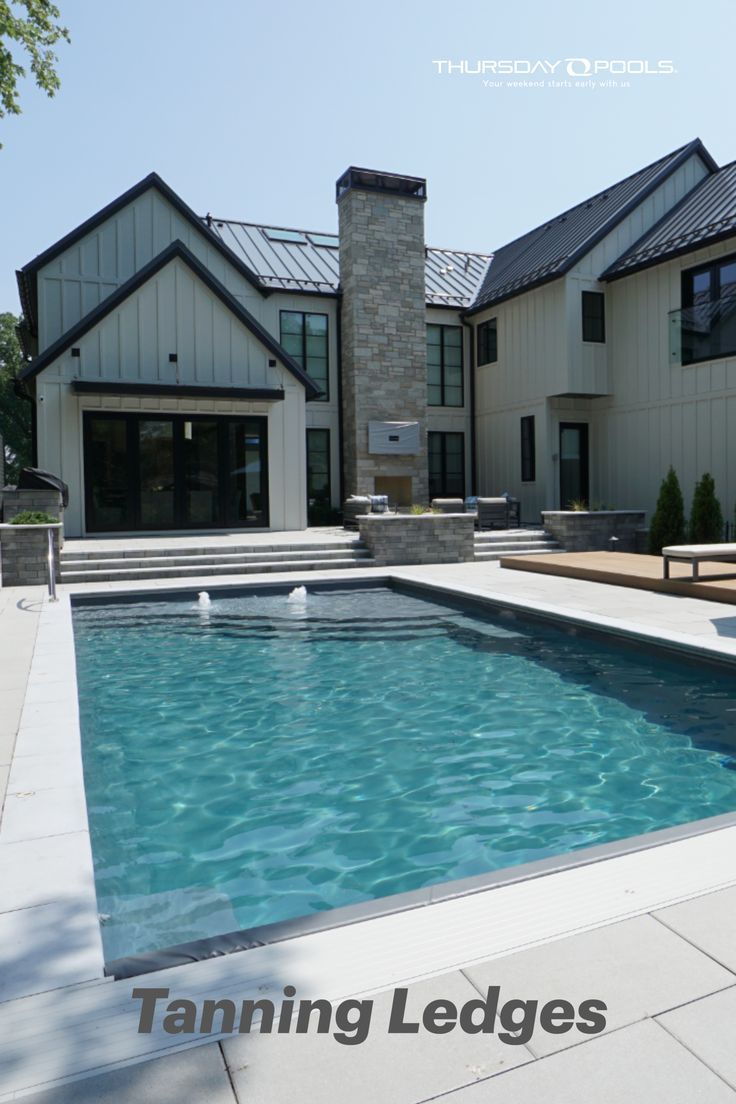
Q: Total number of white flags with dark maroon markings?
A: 0